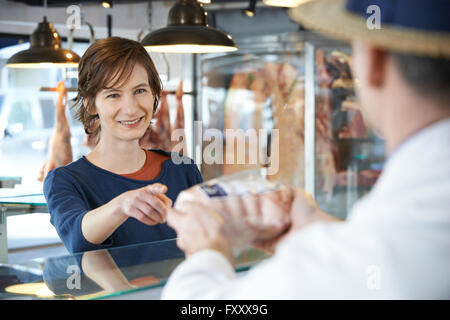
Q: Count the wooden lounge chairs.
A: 0